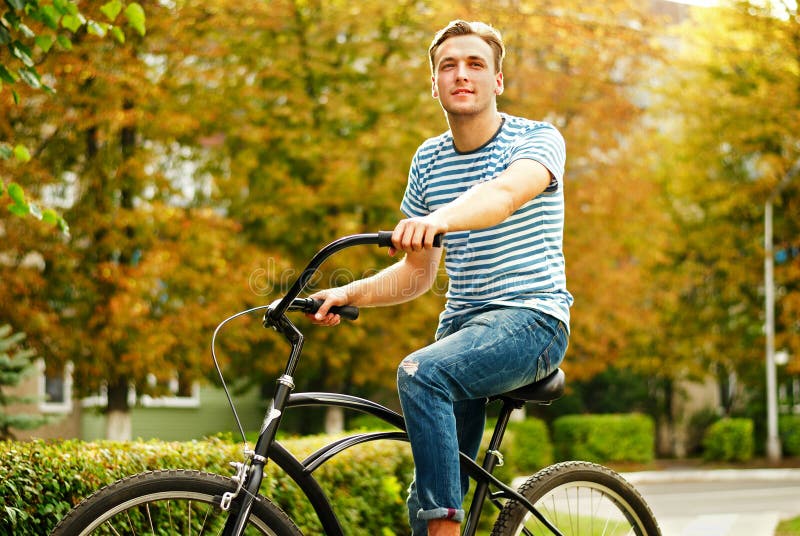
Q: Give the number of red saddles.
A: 0